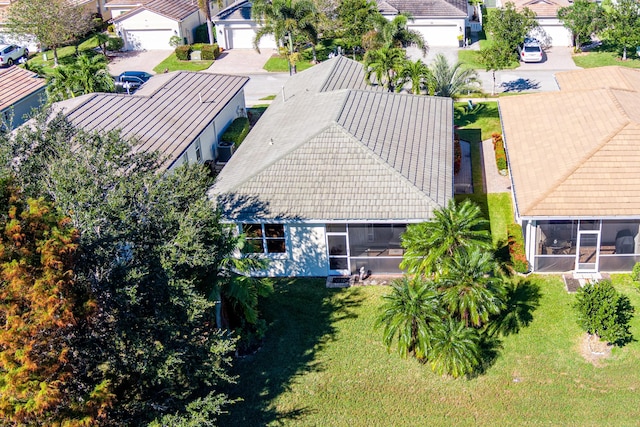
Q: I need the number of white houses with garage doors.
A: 4